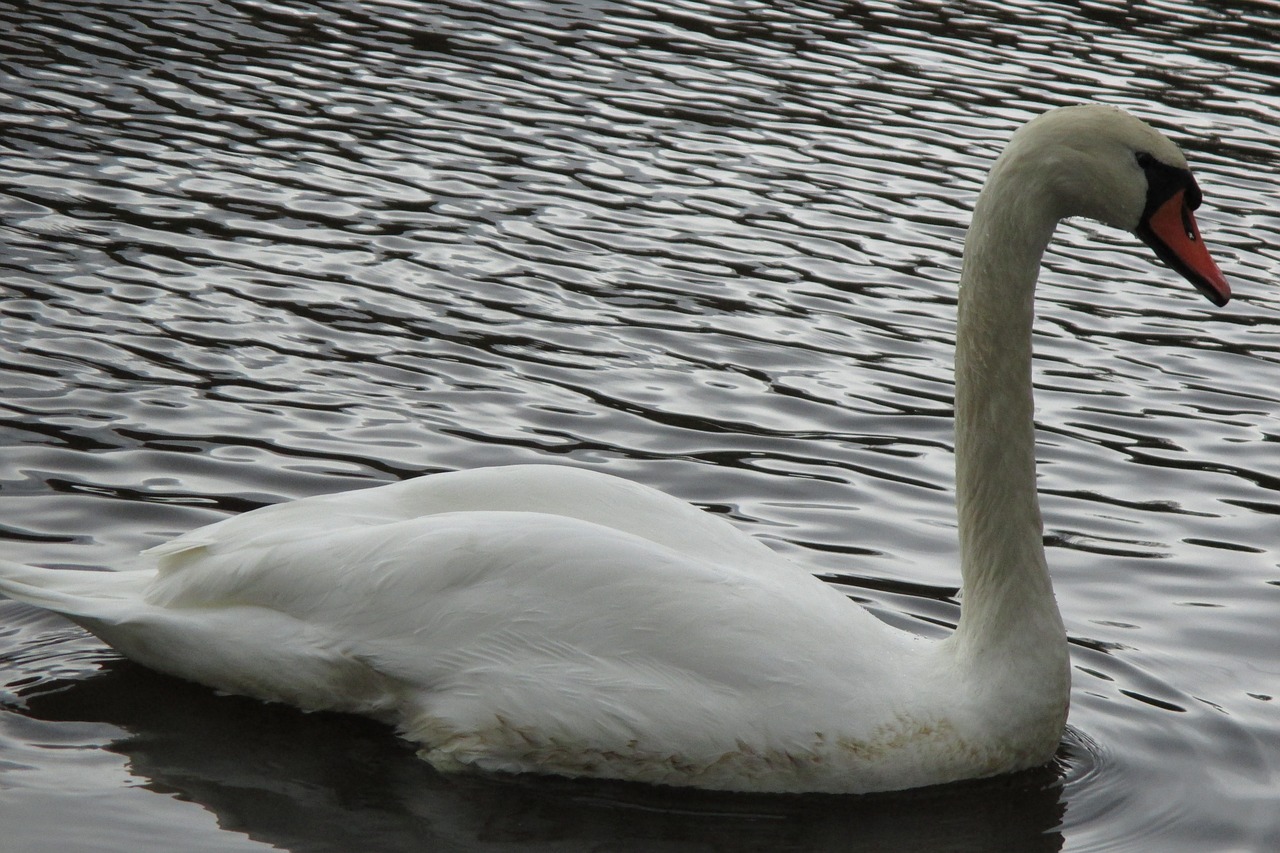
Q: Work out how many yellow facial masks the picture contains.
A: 0